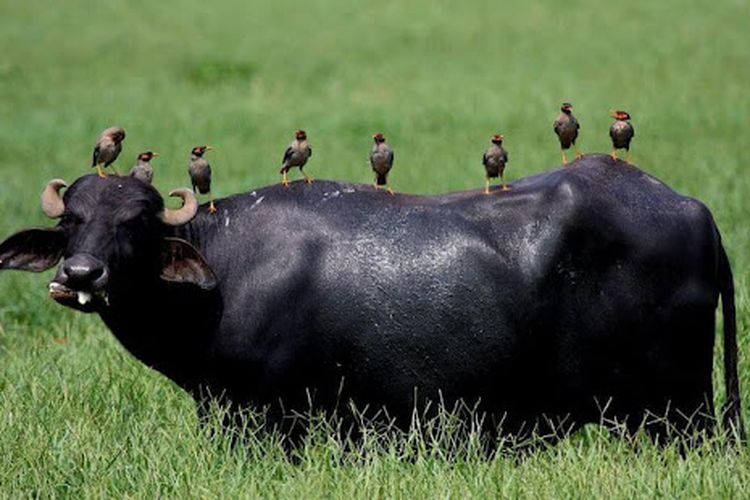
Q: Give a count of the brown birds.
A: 8